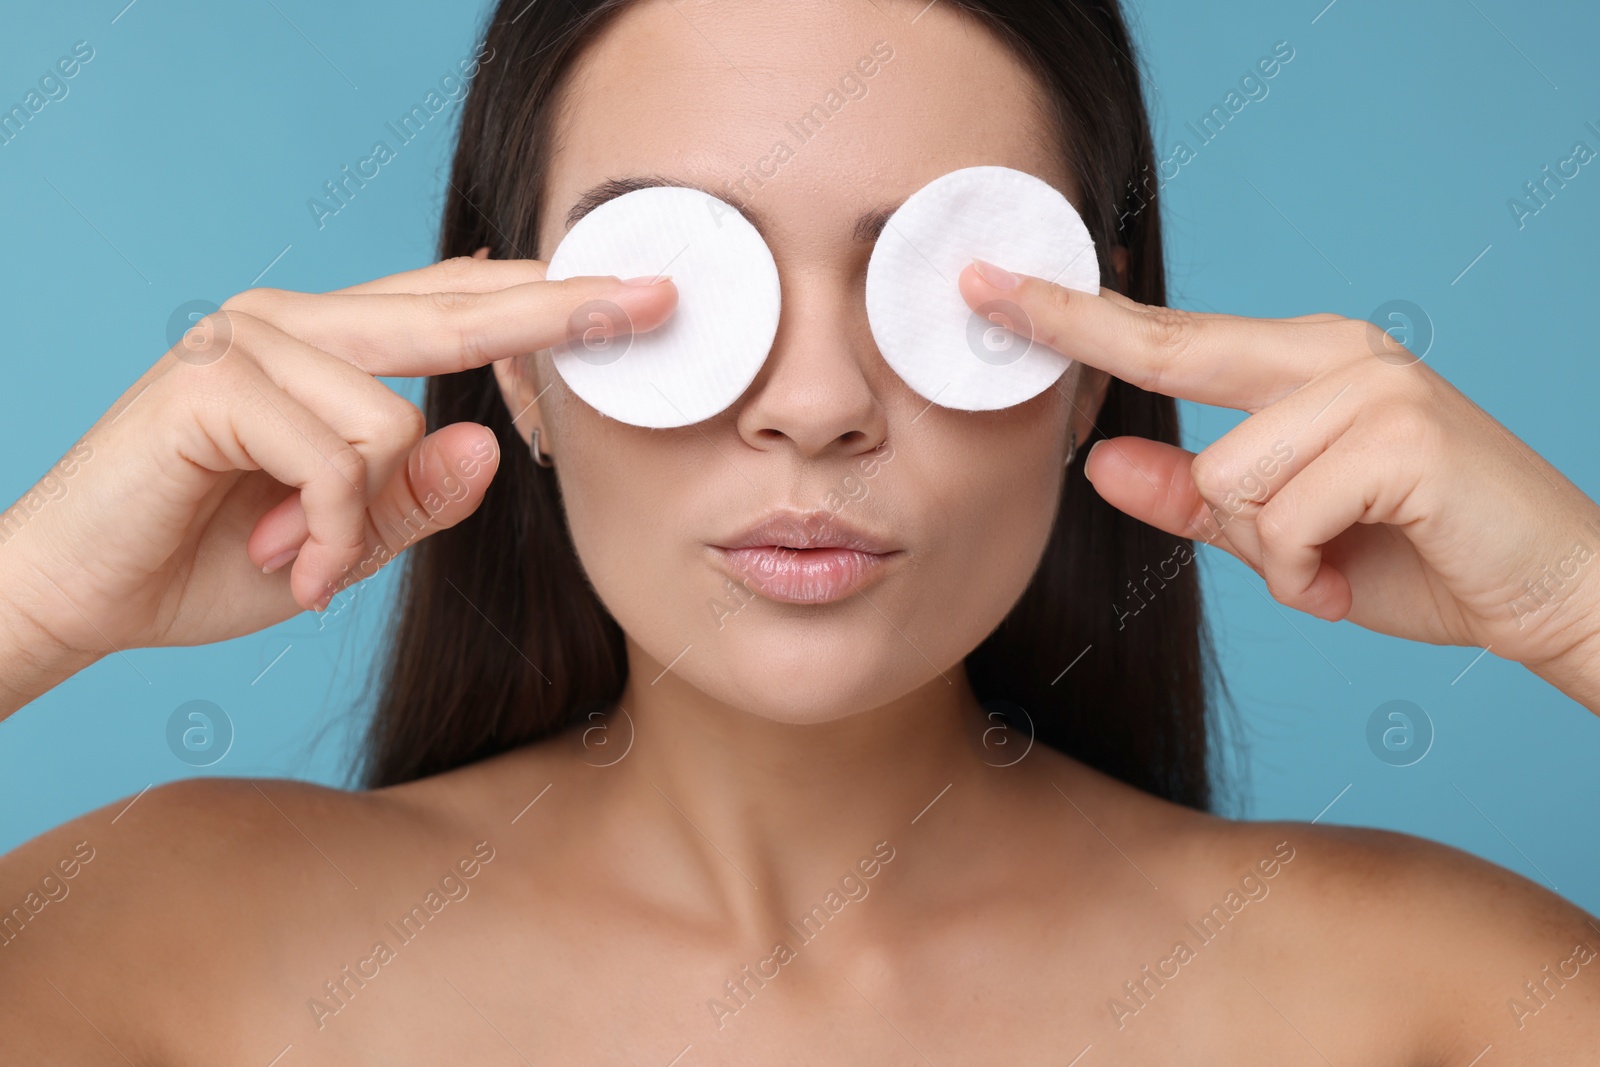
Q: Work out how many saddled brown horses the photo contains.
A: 0